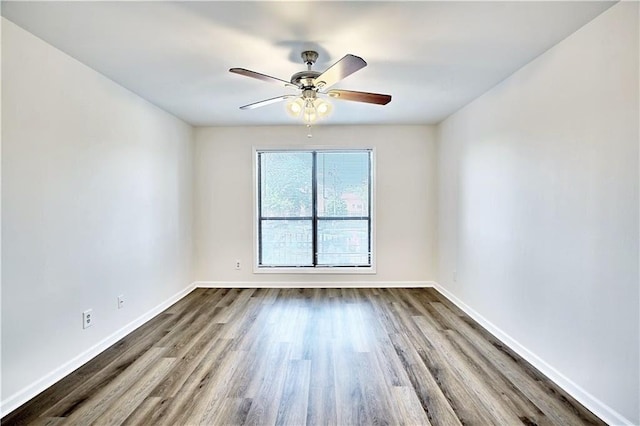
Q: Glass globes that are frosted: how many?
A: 3